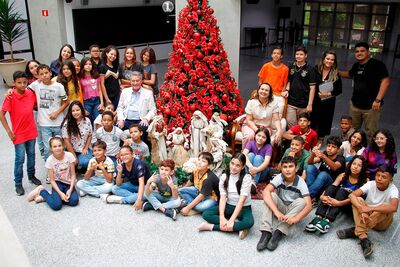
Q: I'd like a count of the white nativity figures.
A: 5